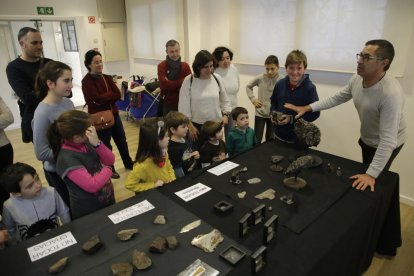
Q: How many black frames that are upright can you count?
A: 4